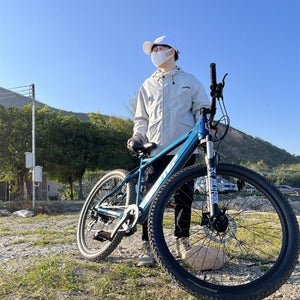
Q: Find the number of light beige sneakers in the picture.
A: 2